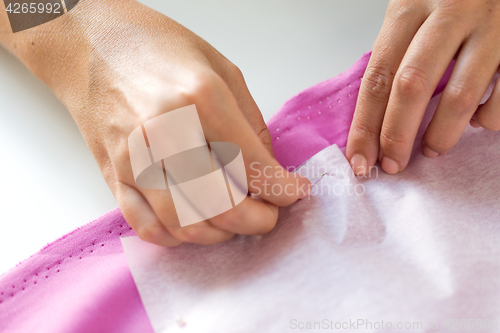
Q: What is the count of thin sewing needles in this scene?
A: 1